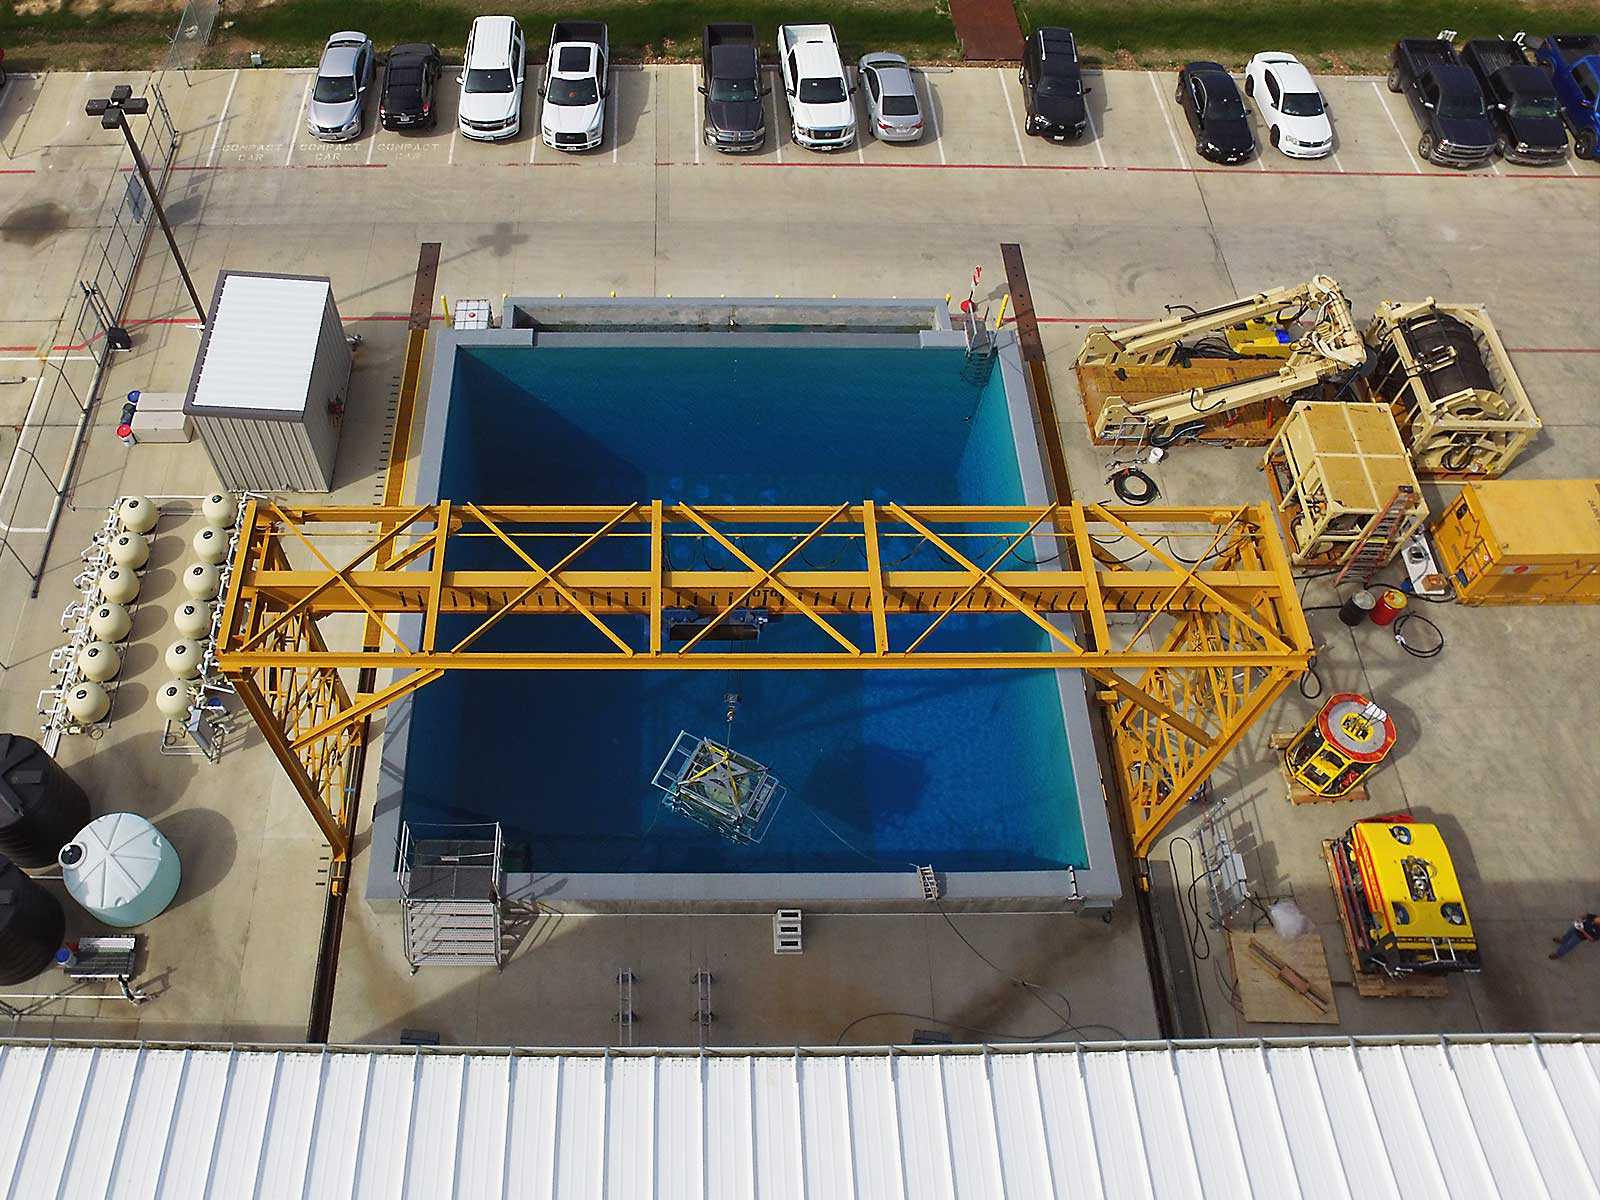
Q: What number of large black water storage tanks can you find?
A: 2